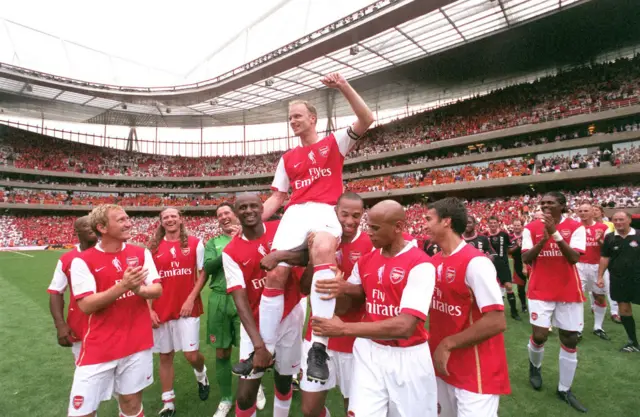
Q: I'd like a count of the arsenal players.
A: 11